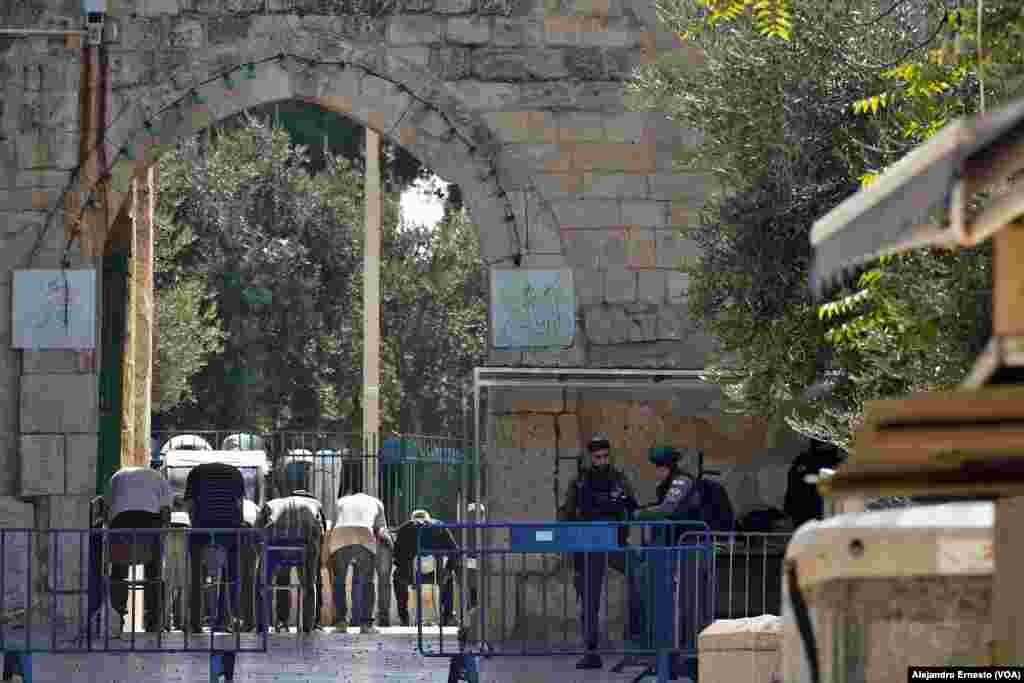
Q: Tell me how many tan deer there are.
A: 0